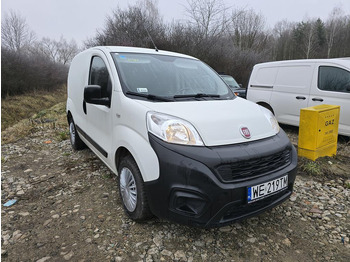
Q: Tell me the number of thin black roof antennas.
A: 1